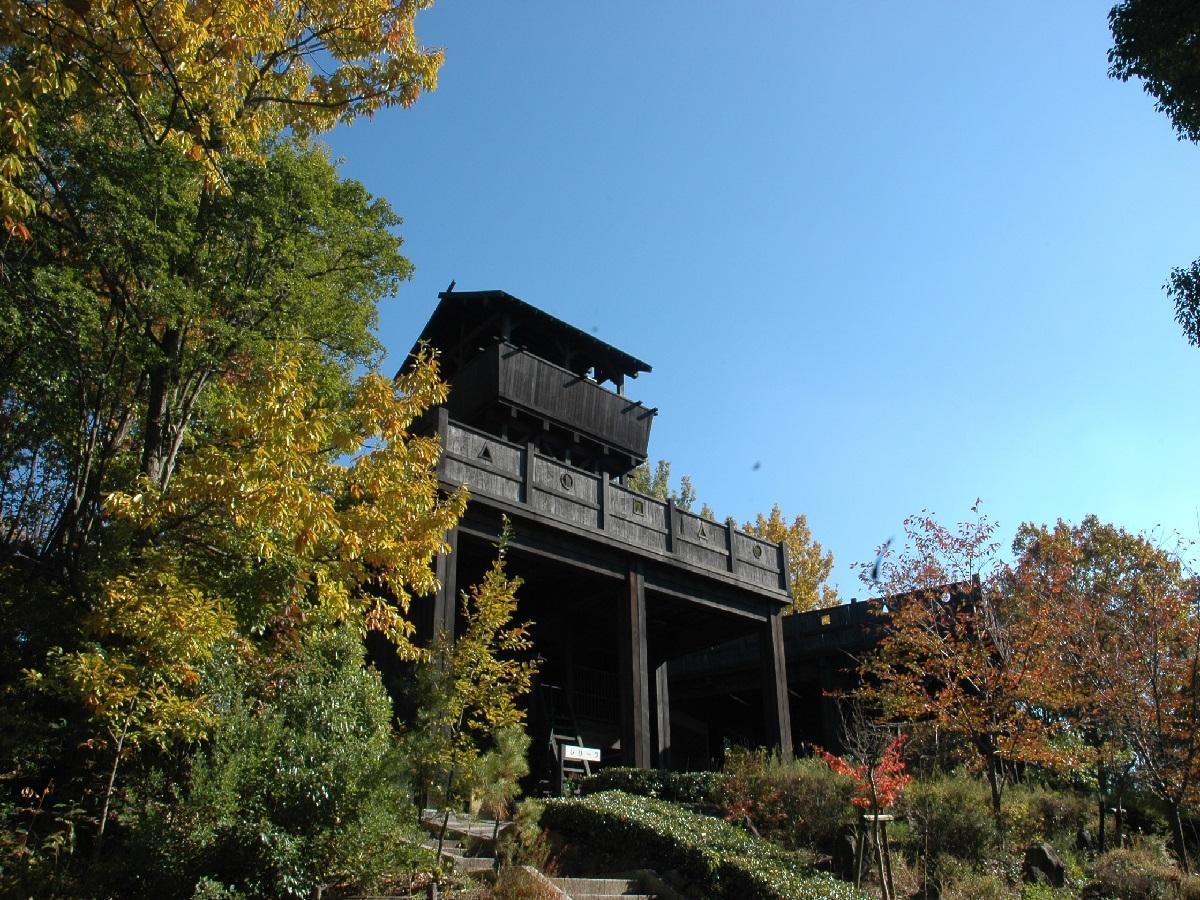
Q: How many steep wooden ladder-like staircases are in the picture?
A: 1